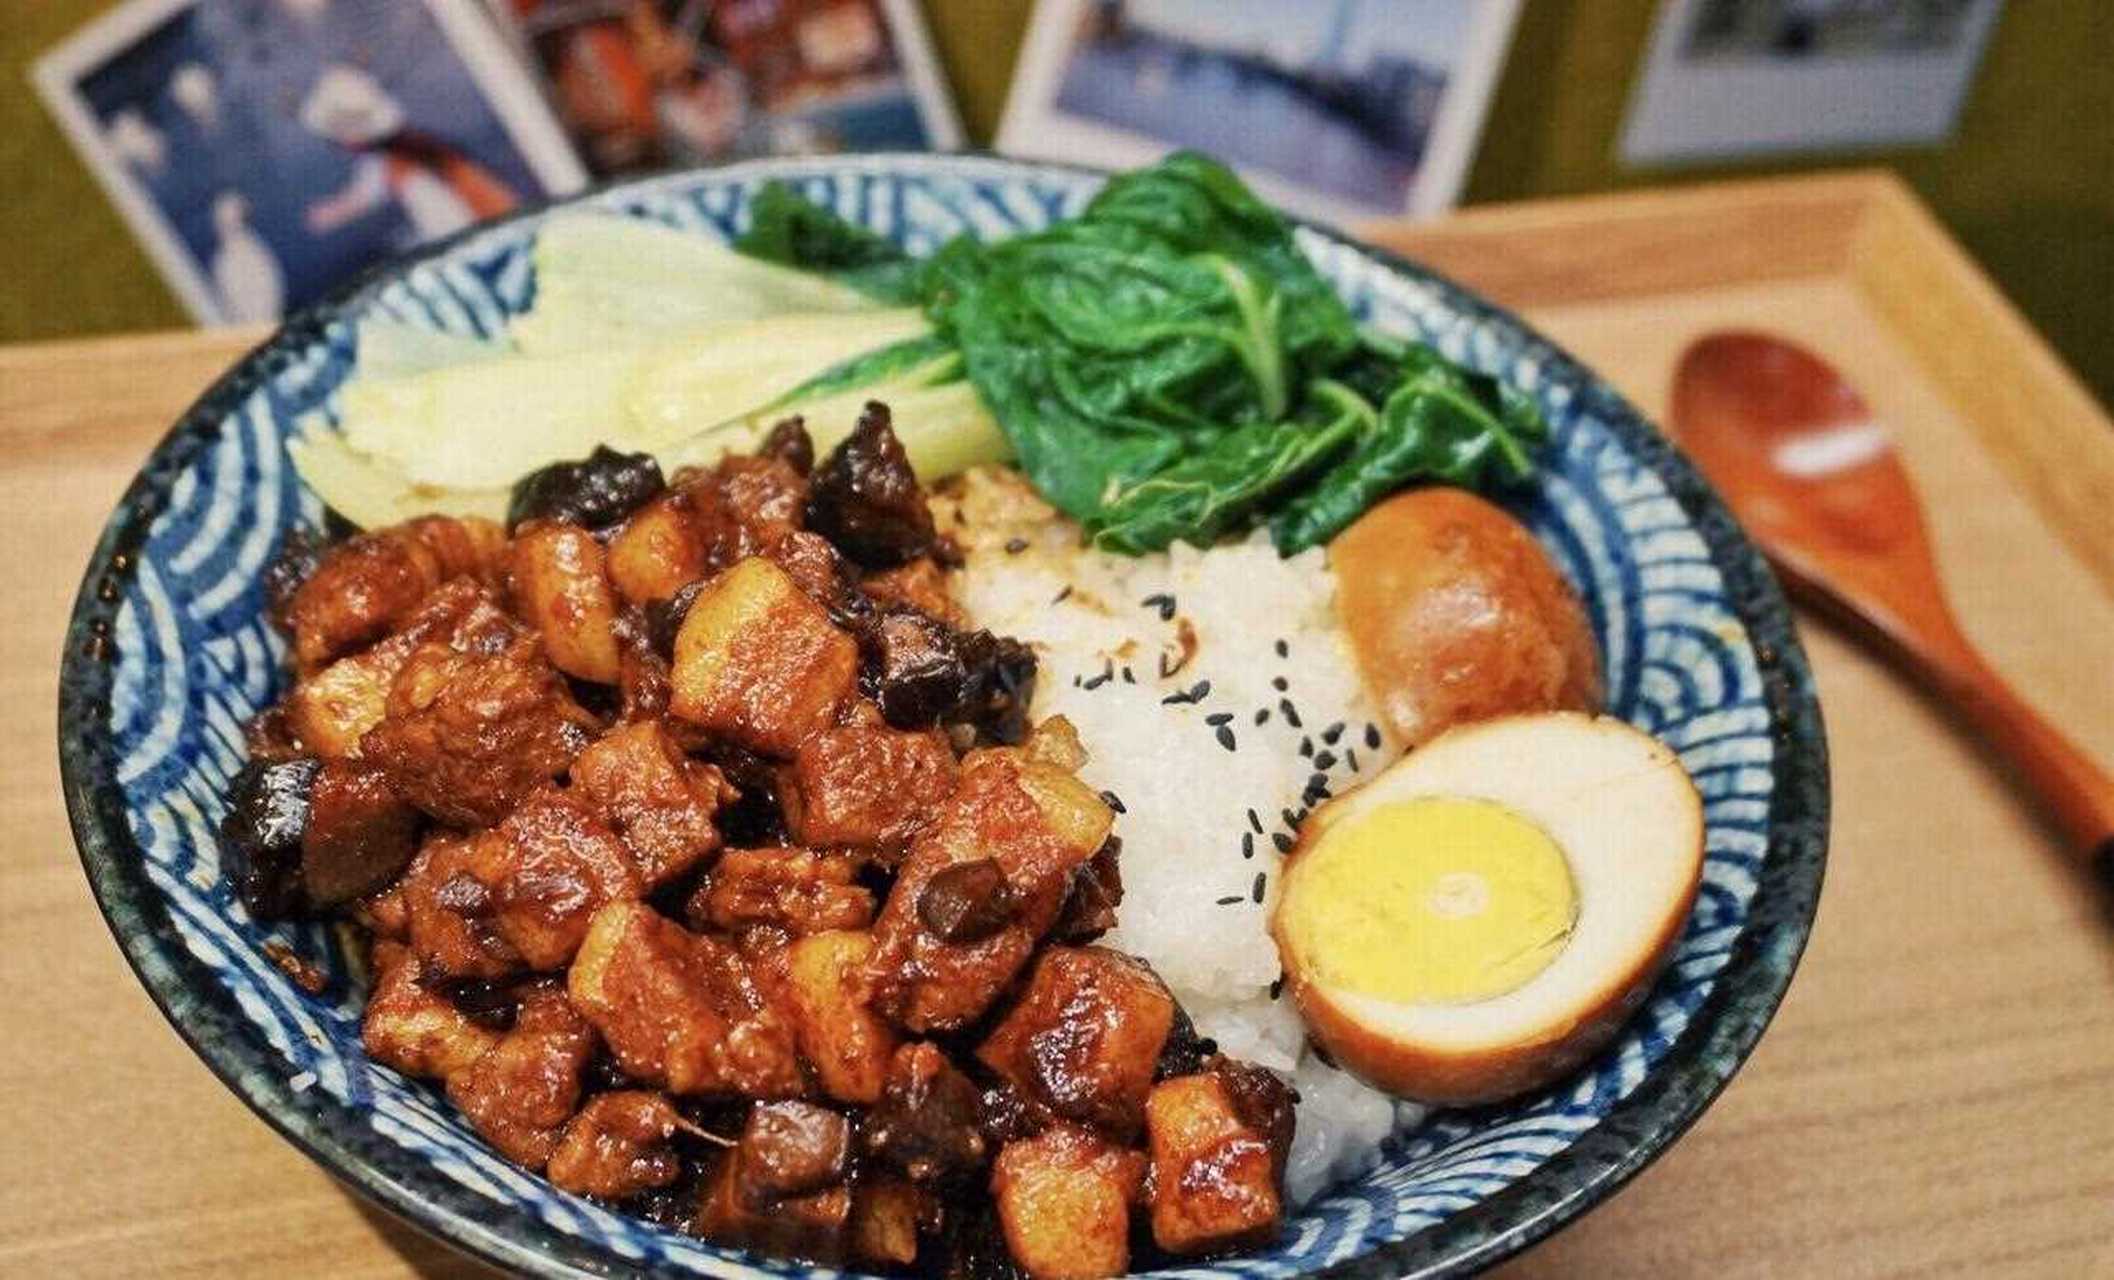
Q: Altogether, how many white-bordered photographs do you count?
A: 4